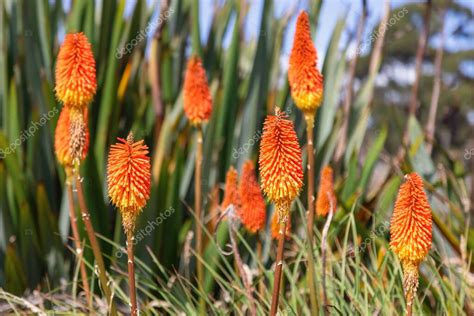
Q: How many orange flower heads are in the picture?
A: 11